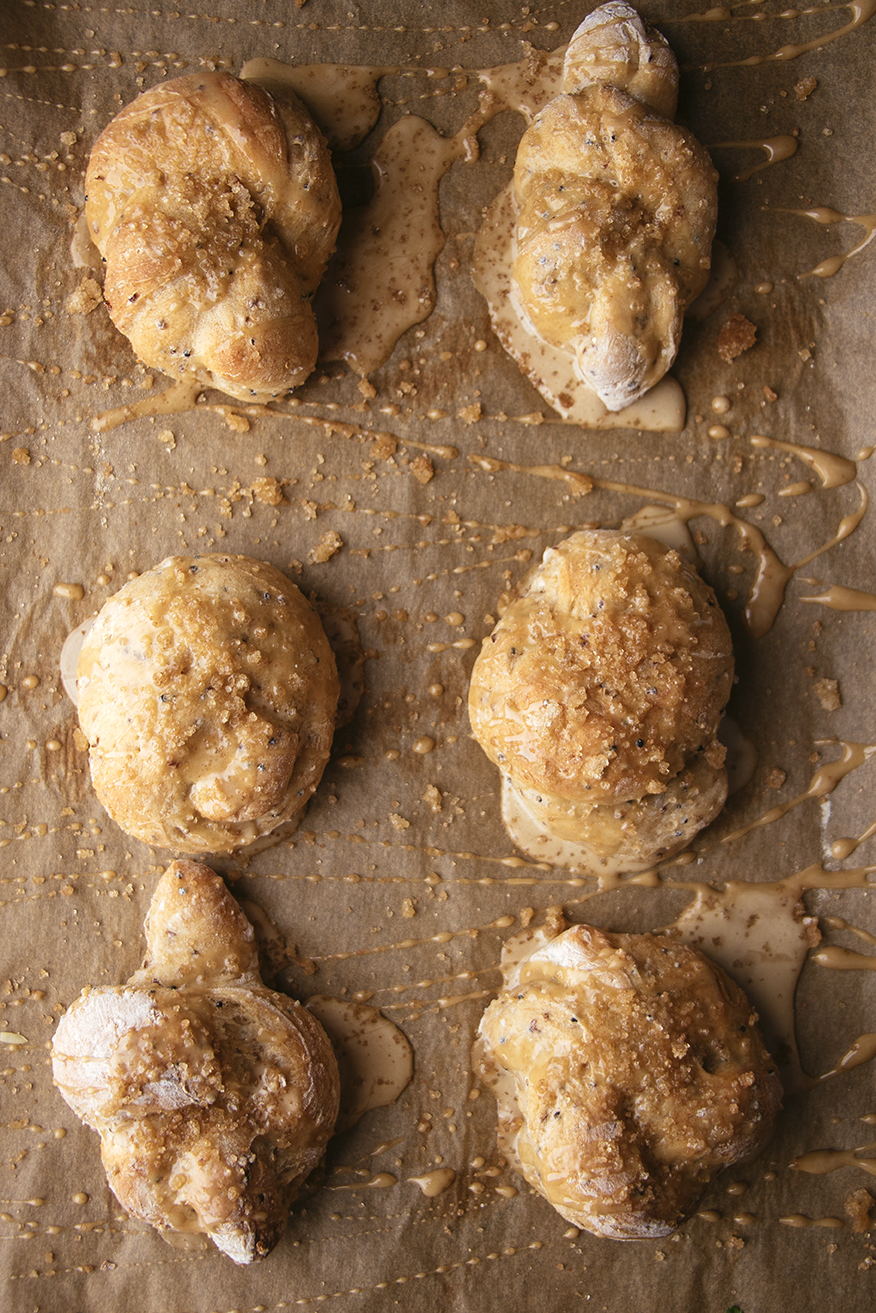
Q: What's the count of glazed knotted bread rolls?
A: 6